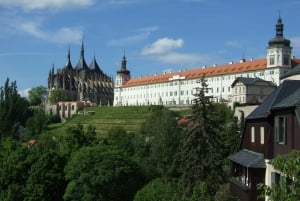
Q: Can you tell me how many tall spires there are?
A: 5